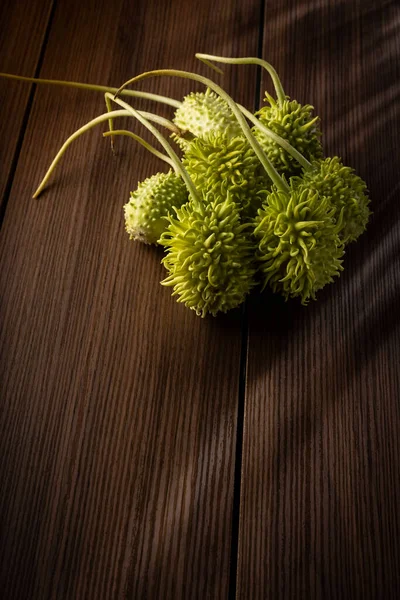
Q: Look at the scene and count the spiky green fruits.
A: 7